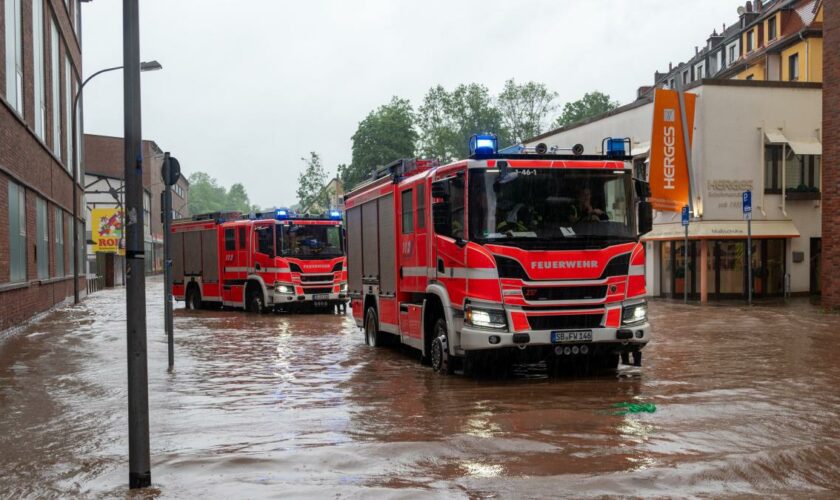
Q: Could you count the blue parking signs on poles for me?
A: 2